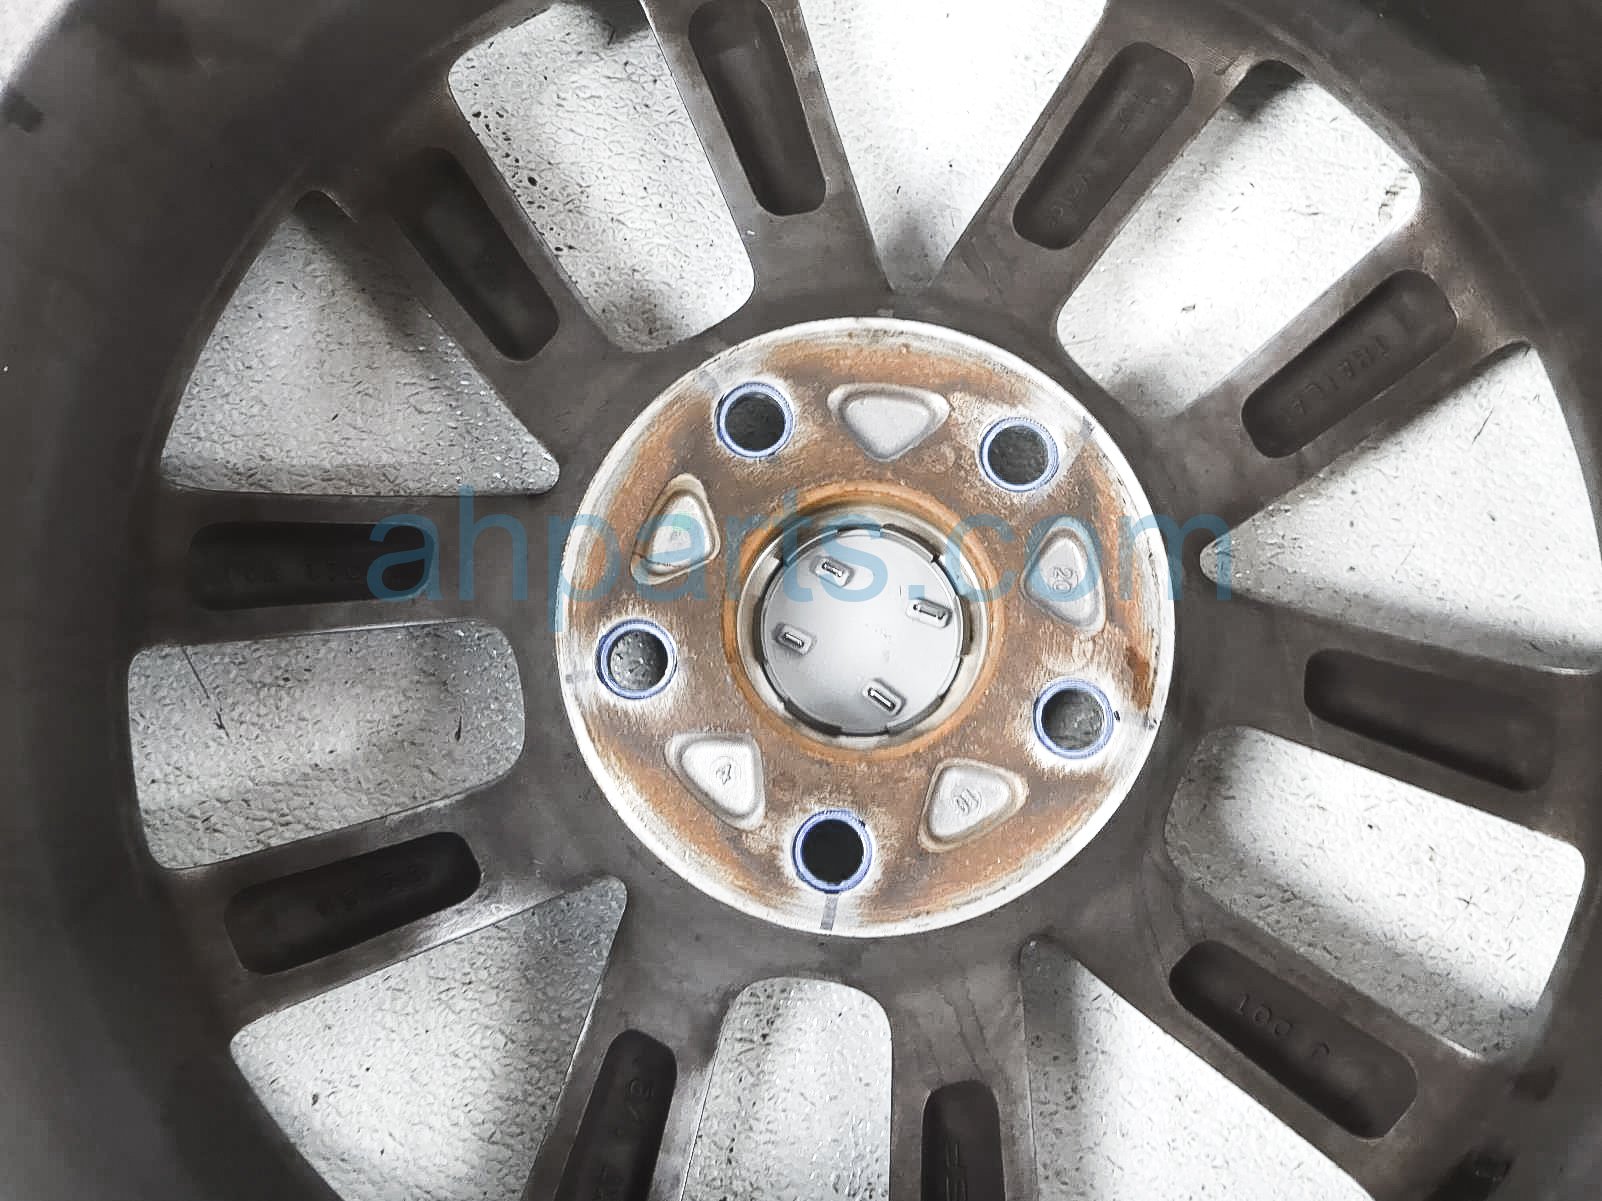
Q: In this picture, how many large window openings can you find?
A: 10